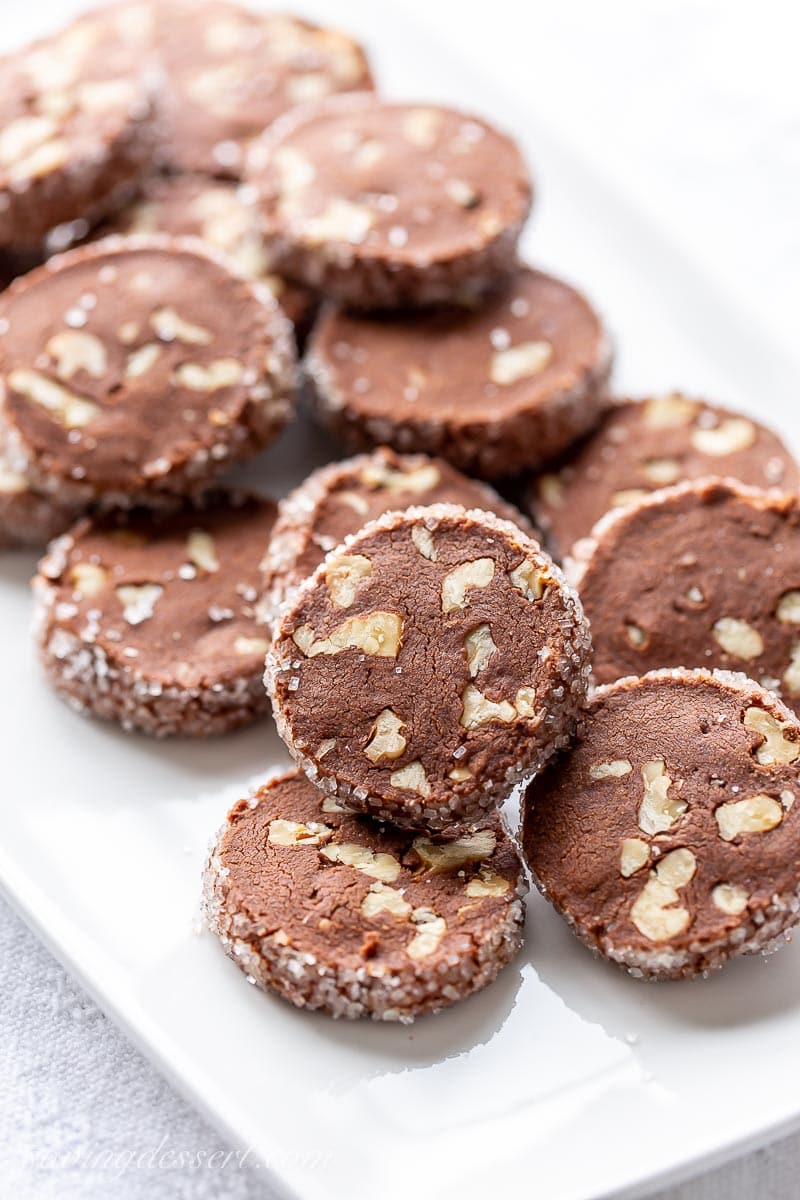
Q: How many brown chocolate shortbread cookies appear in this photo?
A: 14